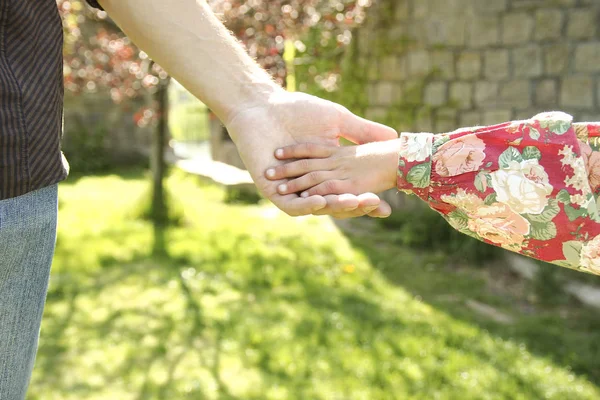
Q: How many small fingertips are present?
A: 4